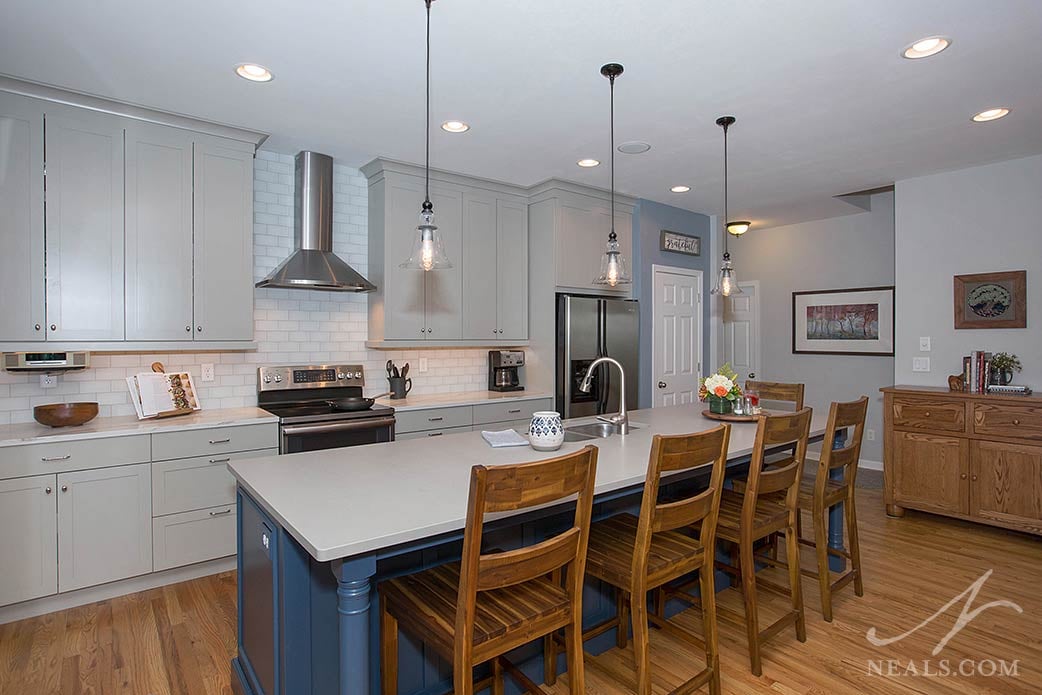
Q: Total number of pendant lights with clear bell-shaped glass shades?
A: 3